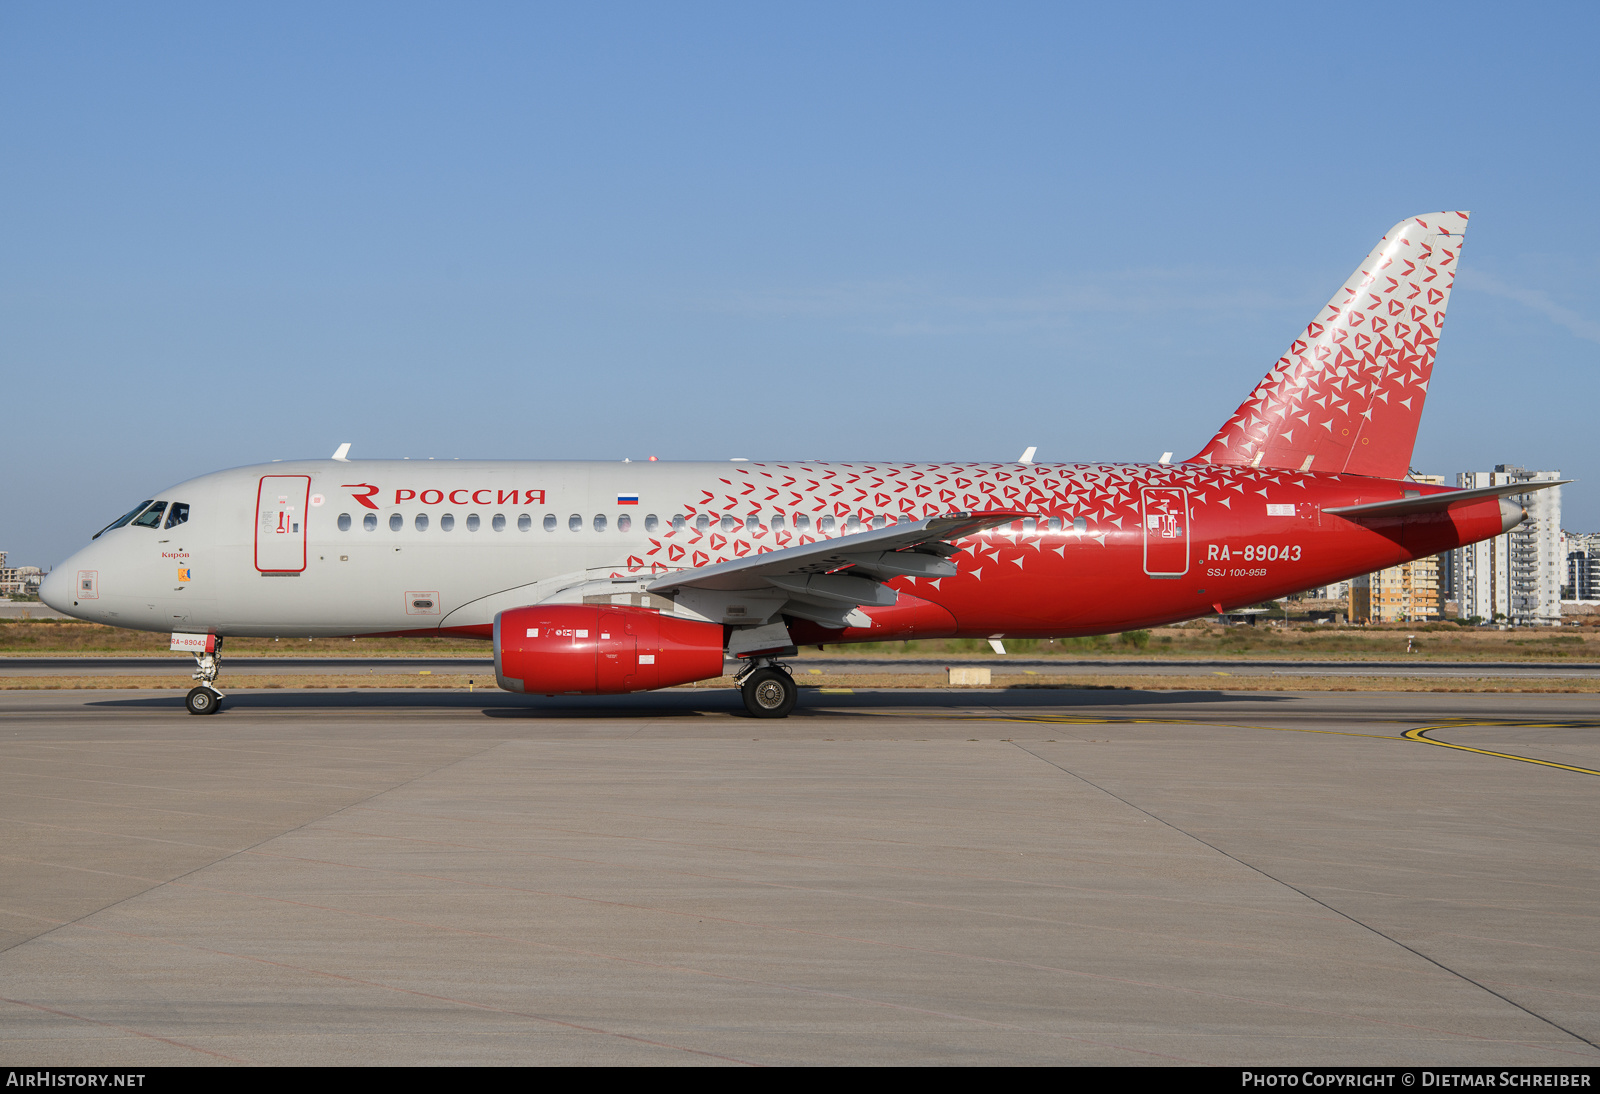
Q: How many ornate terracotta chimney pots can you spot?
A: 0